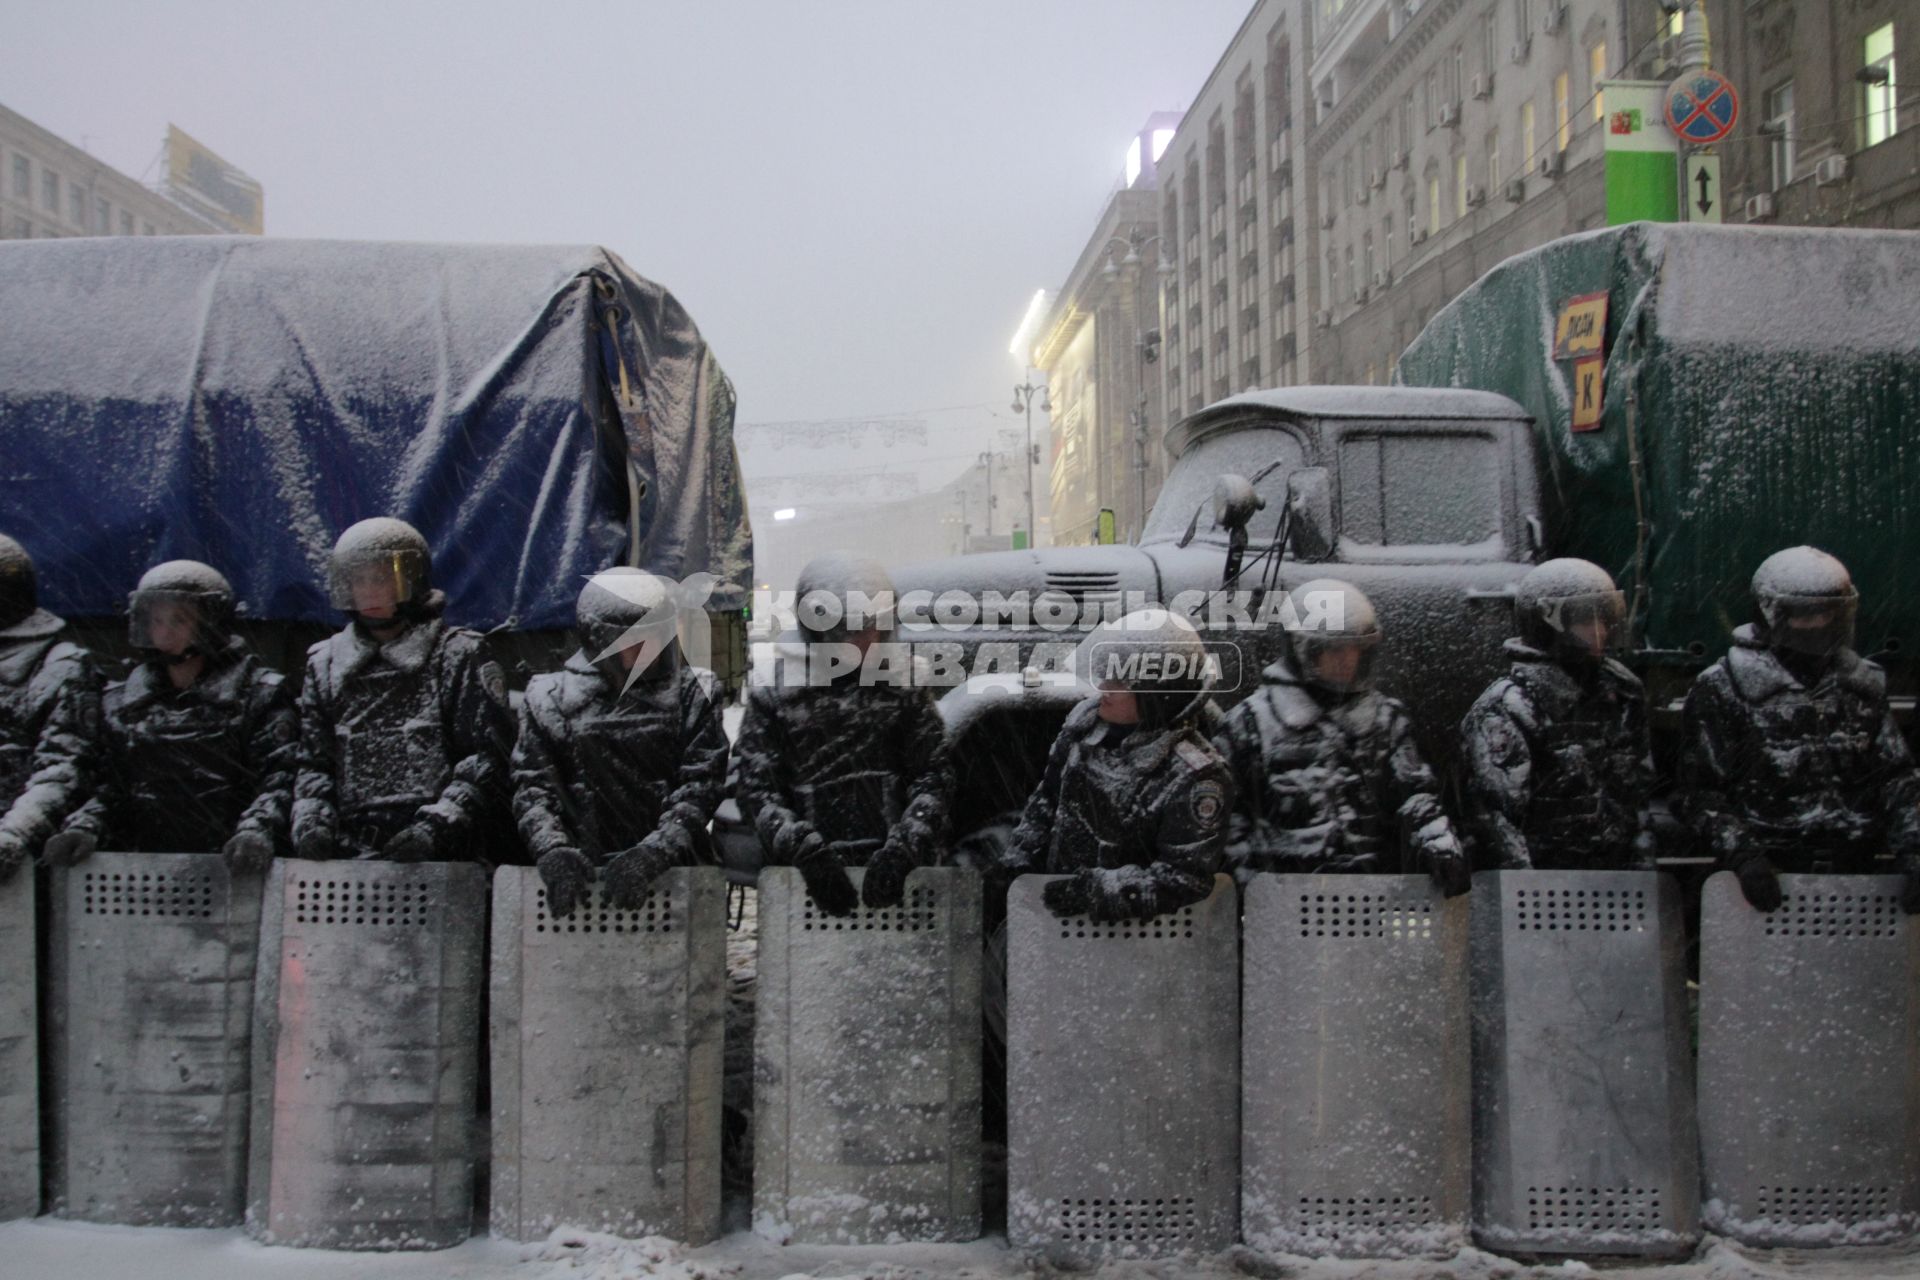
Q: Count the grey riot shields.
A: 9